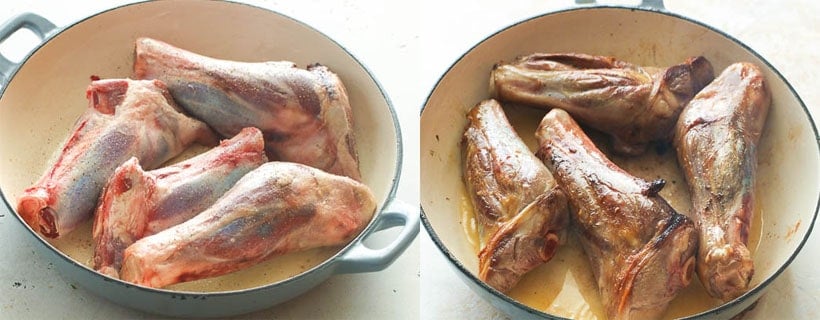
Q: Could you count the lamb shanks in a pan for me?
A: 4